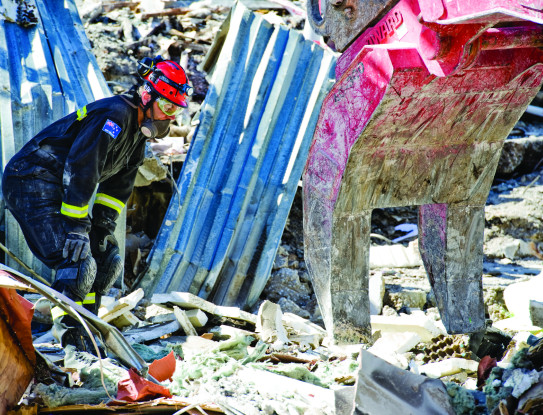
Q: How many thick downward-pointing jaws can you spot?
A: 2